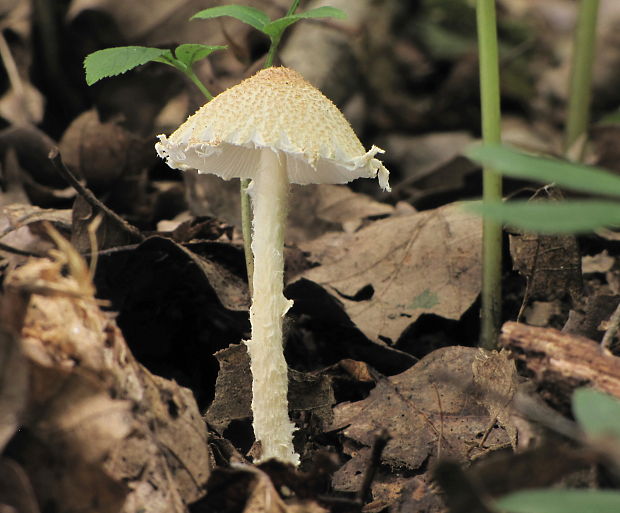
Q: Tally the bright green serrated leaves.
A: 4